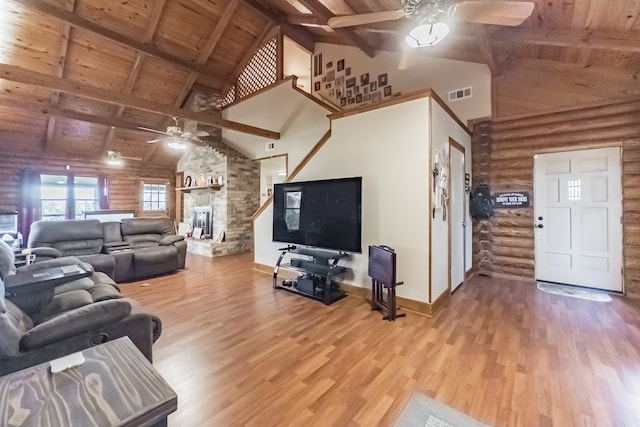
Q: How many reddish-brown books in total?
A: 0